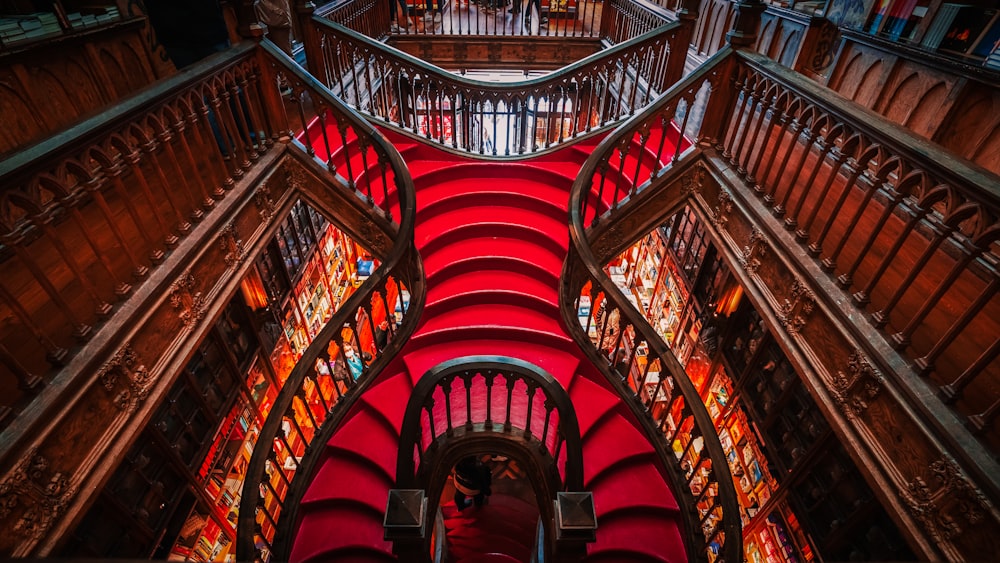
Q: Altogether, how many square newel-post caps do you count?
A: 2